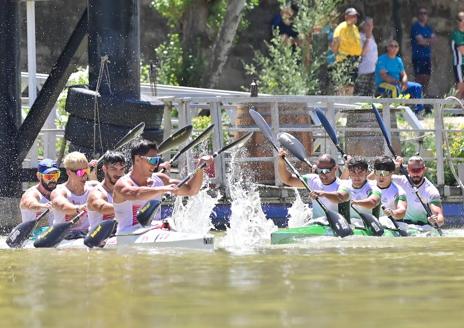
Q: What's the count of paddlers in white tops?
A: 8